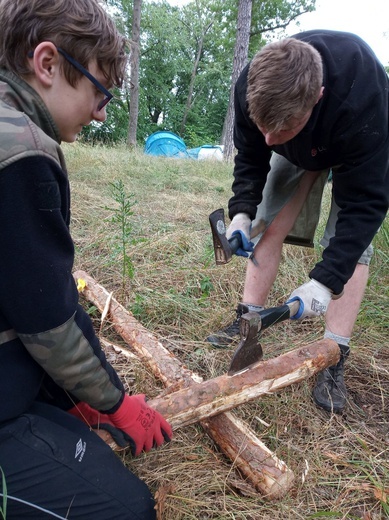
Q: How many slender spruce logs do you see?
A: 2